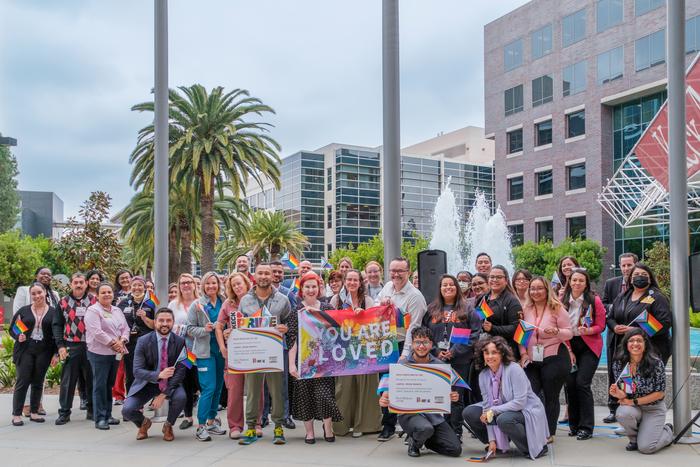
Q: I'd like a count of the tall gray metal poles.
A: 3